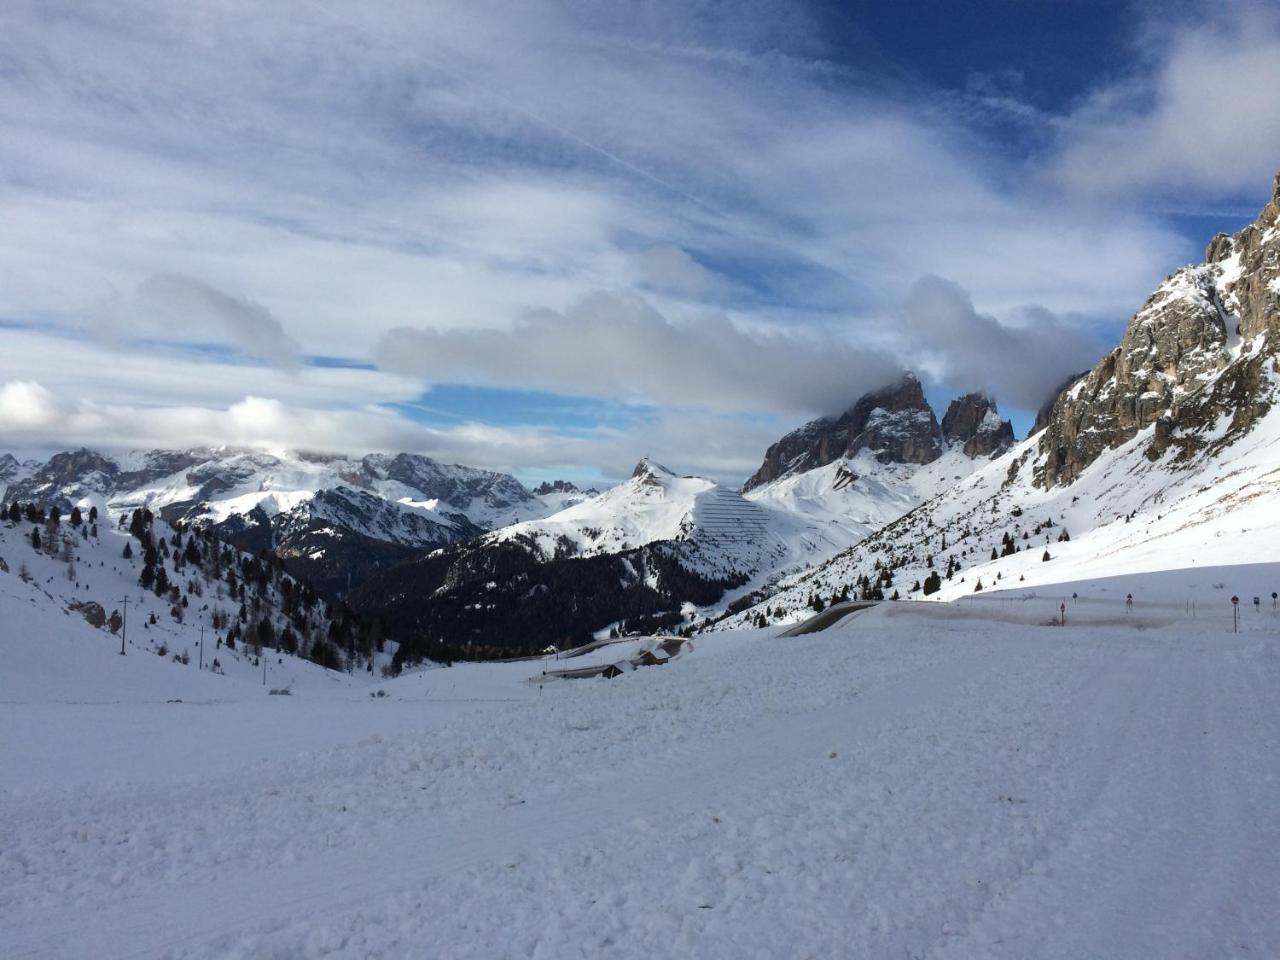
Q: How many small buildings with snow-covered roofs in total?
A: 2